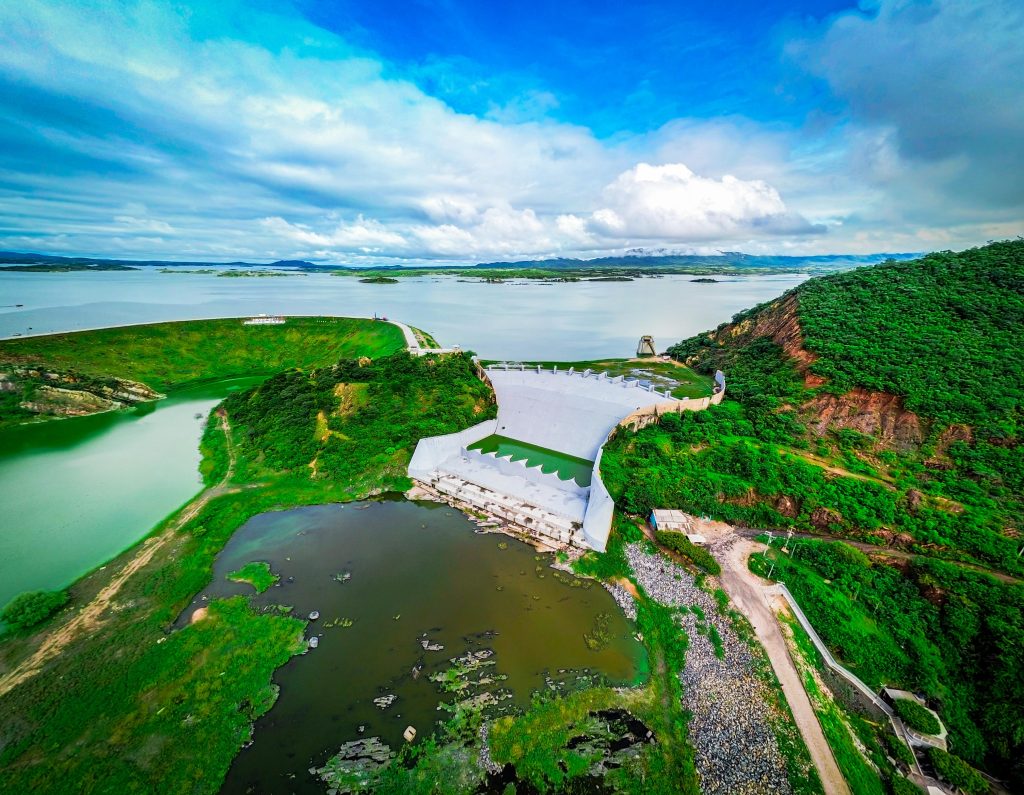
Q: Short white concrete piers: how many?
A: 13